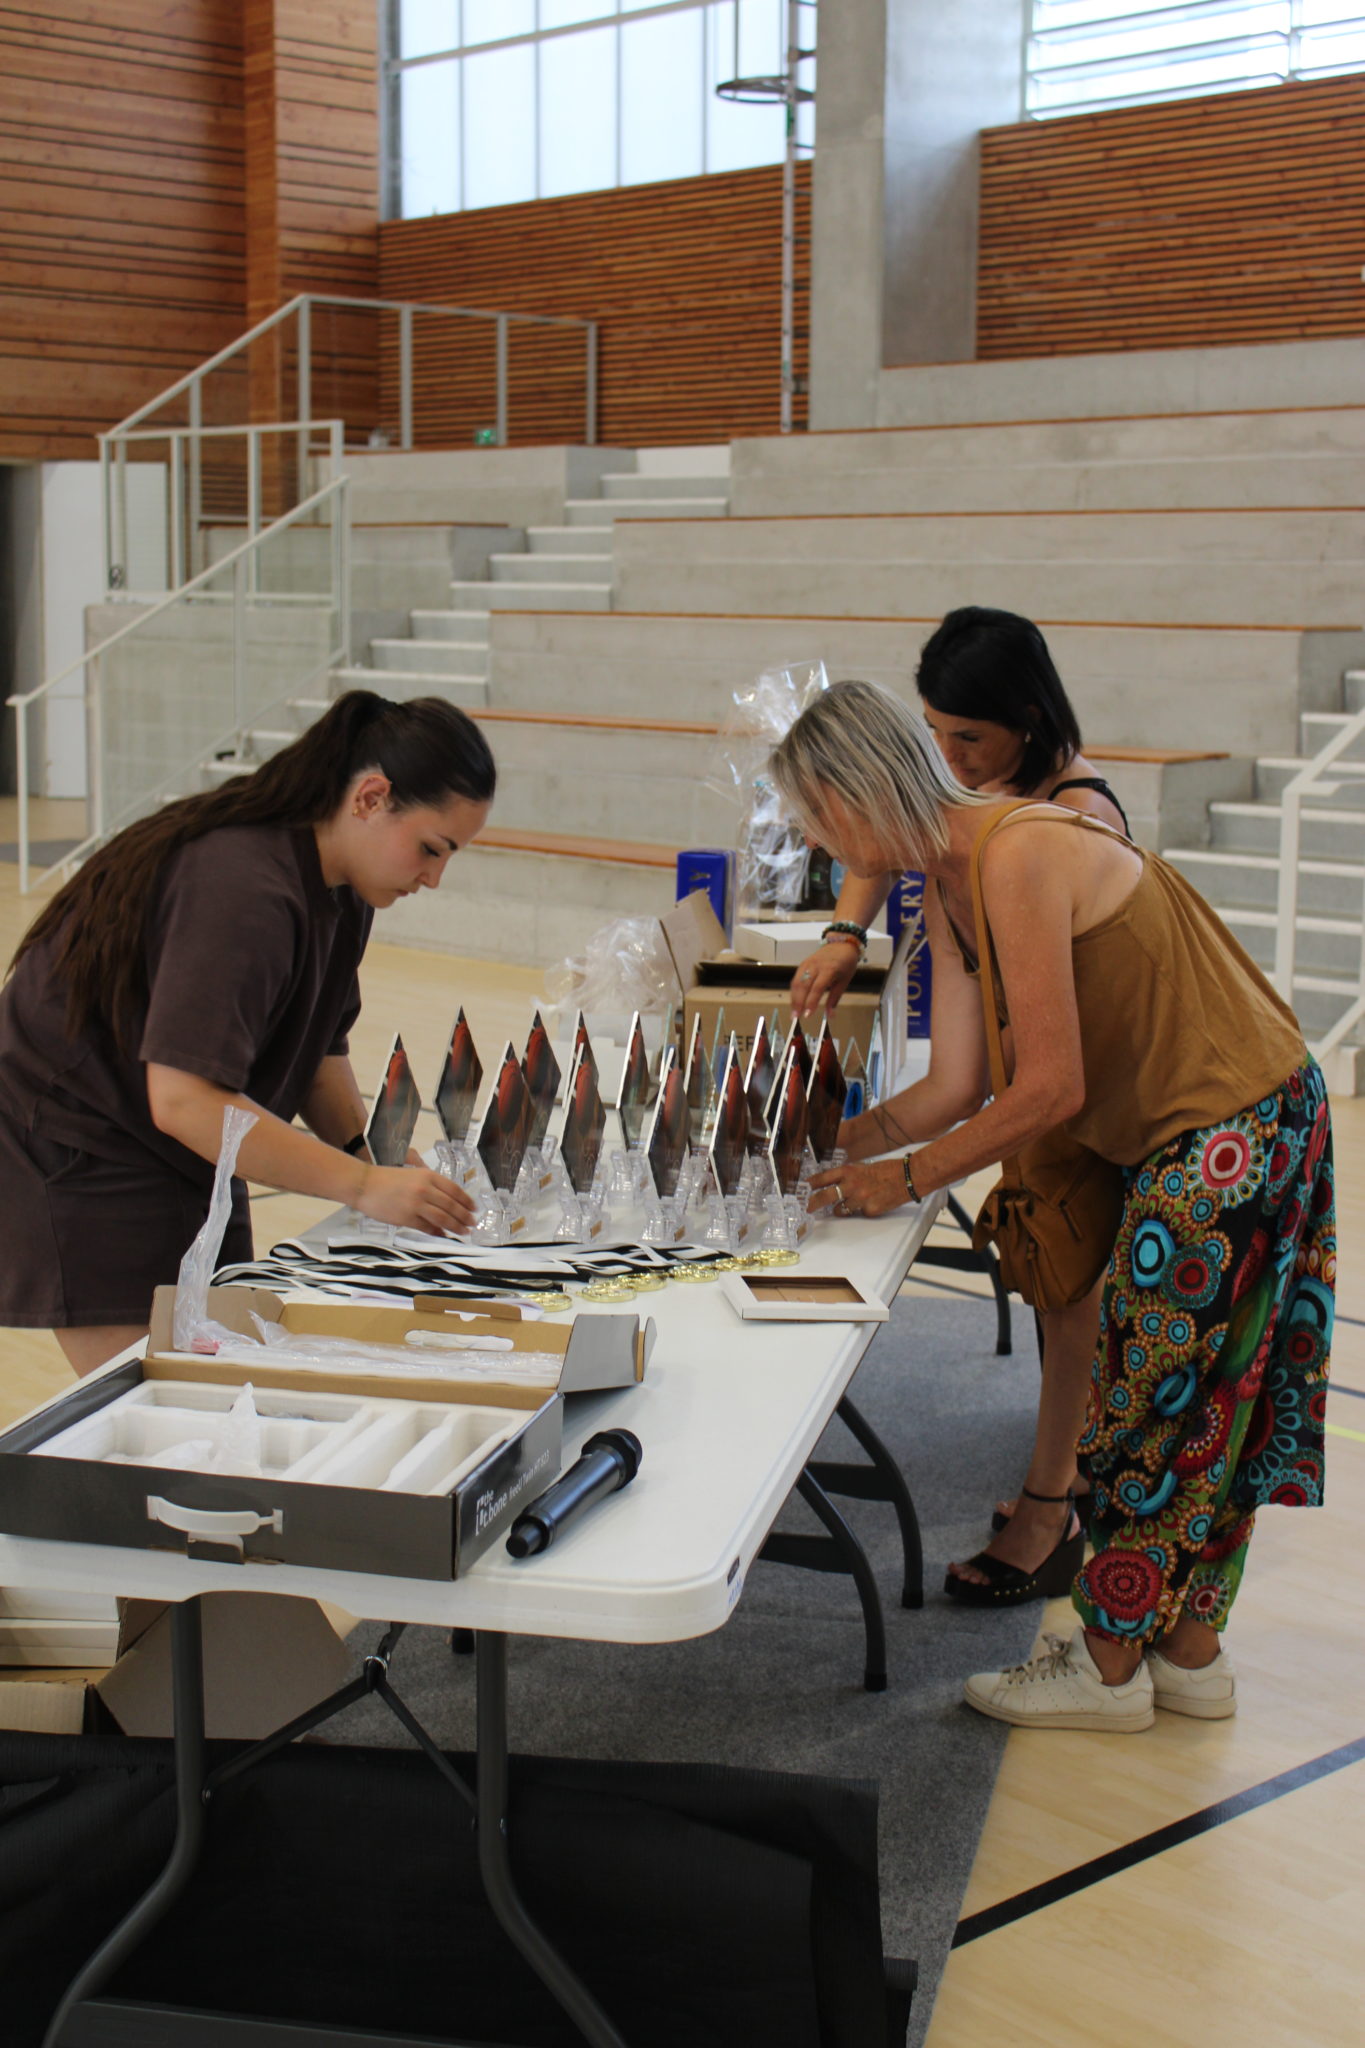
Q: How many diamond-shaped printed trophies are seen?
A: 14